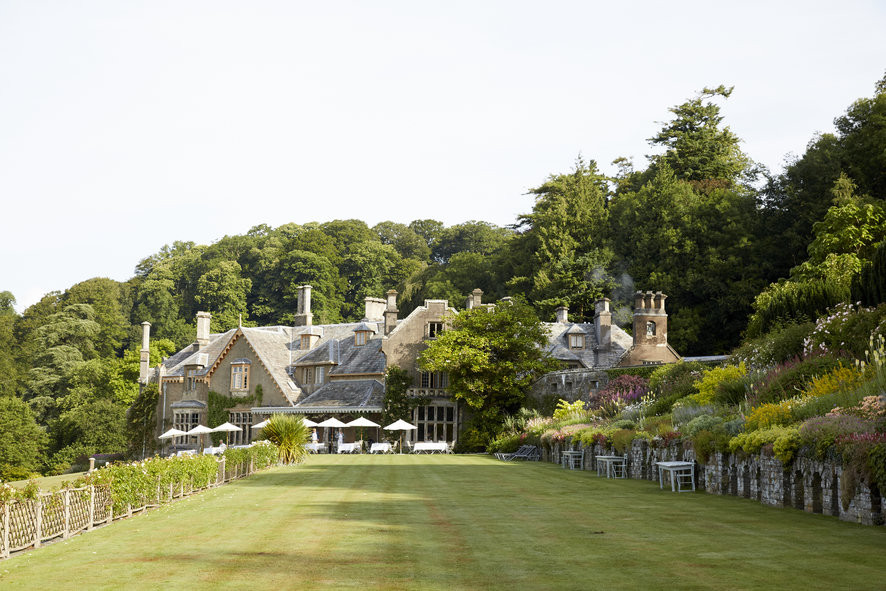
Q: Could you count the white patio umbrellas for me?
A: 8